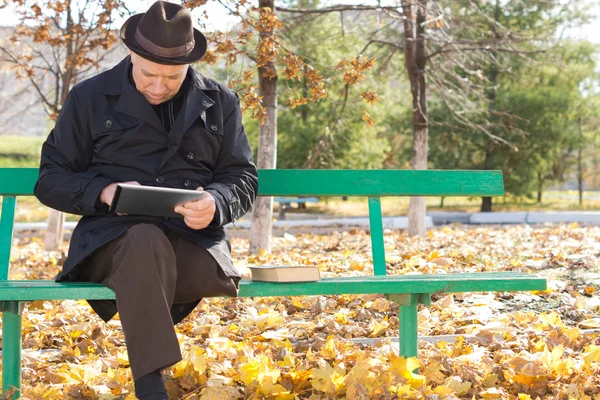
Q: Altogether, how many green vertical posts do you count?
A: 4